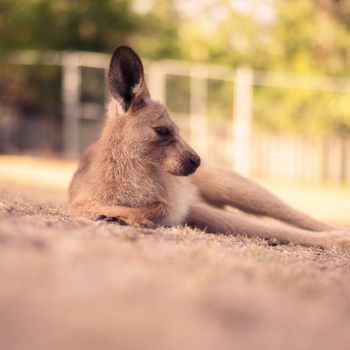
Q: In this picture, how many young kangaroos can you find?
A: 1